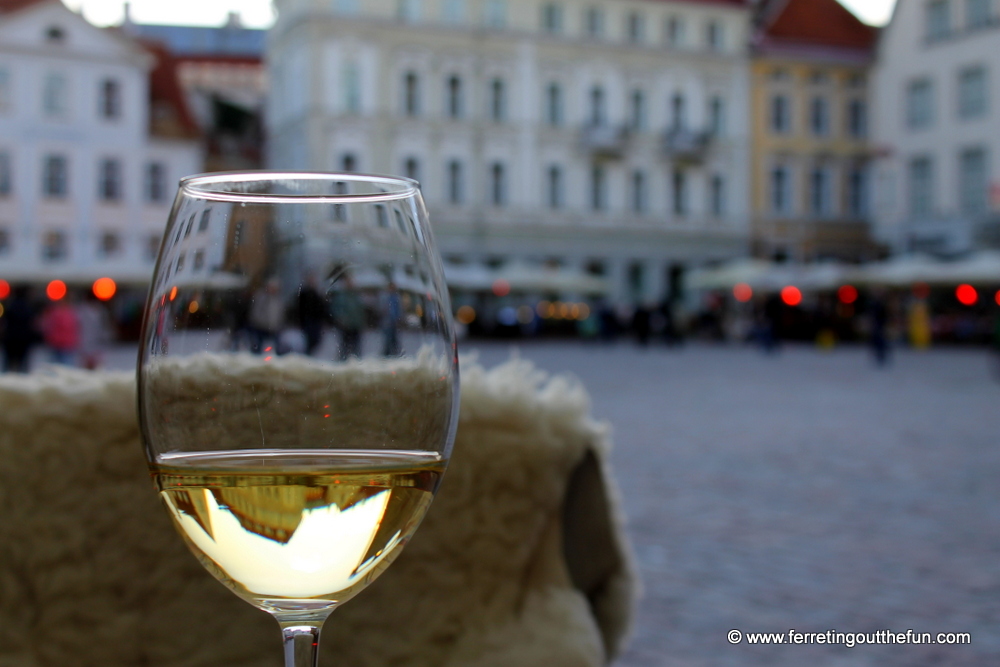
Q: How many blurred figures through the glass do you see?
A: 4